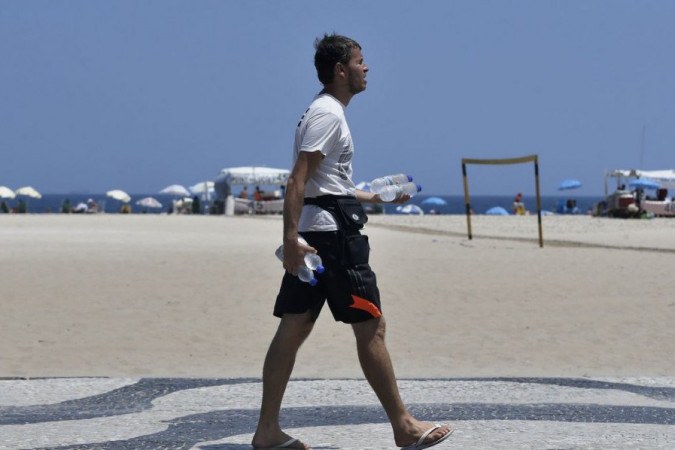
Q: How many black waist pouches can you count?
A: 1